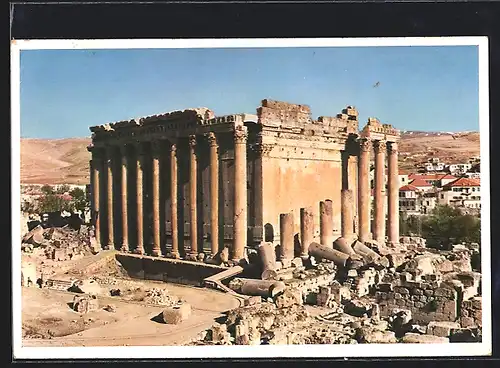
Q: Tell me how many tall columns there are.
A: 12